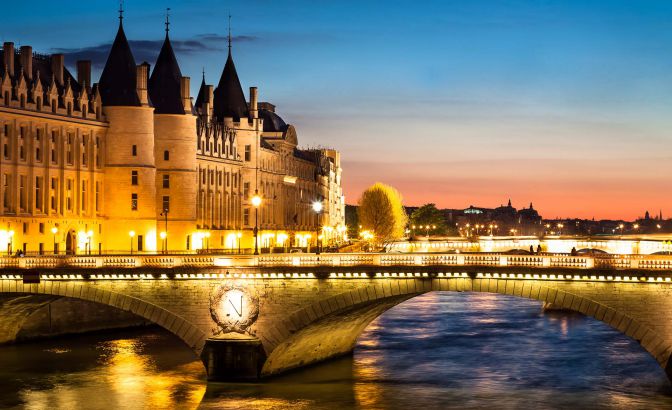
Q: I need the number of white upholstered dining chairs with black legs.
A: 0